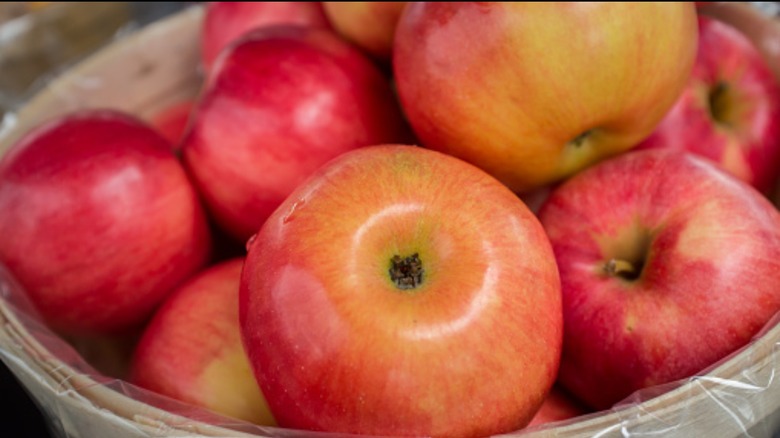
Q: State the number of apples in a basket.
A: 11